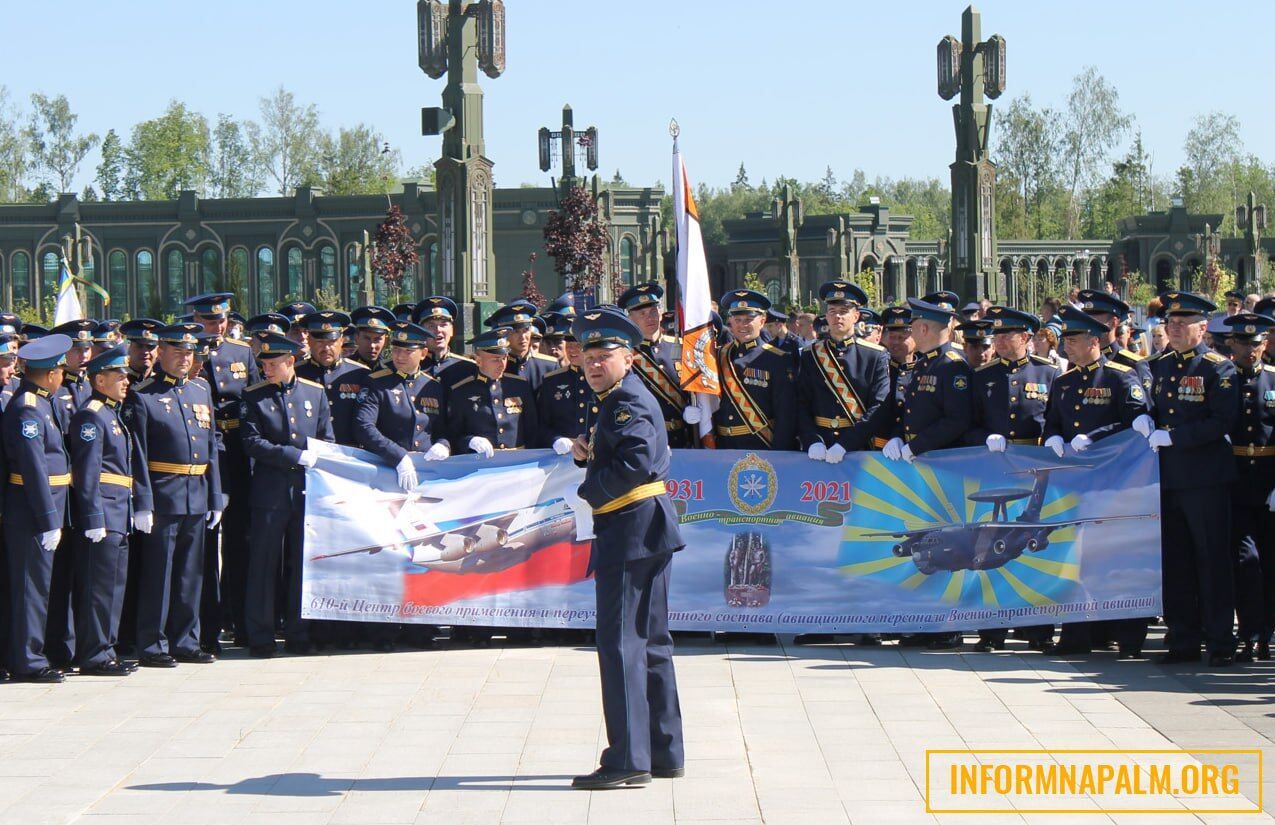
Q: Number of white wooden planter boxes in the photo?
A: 0